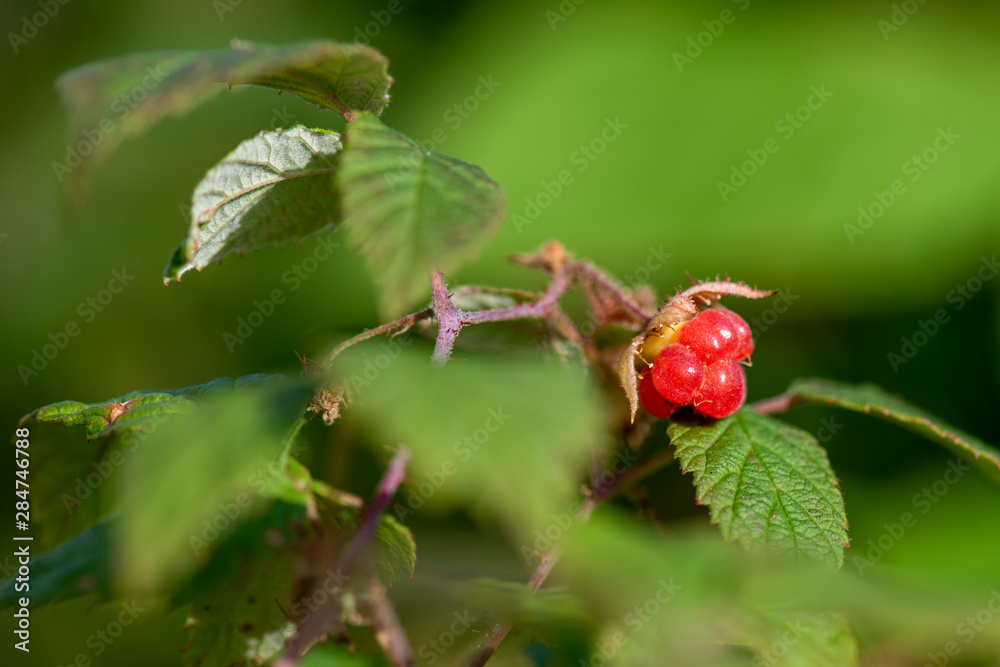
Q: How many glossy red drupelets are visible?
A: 5